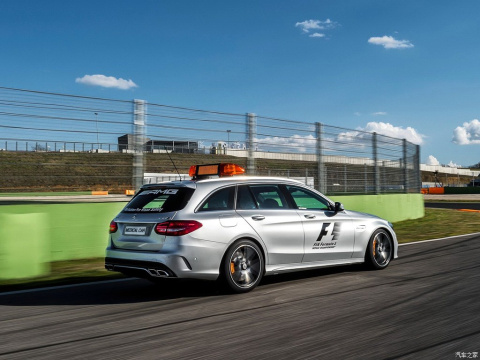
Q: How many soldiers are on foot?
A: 0